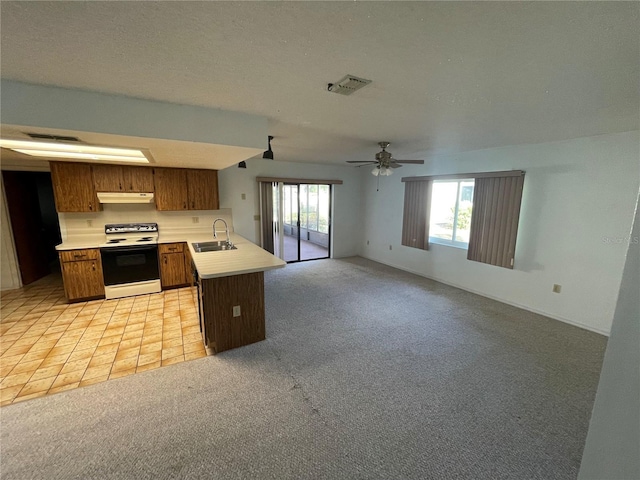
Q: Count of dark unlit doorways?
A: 1